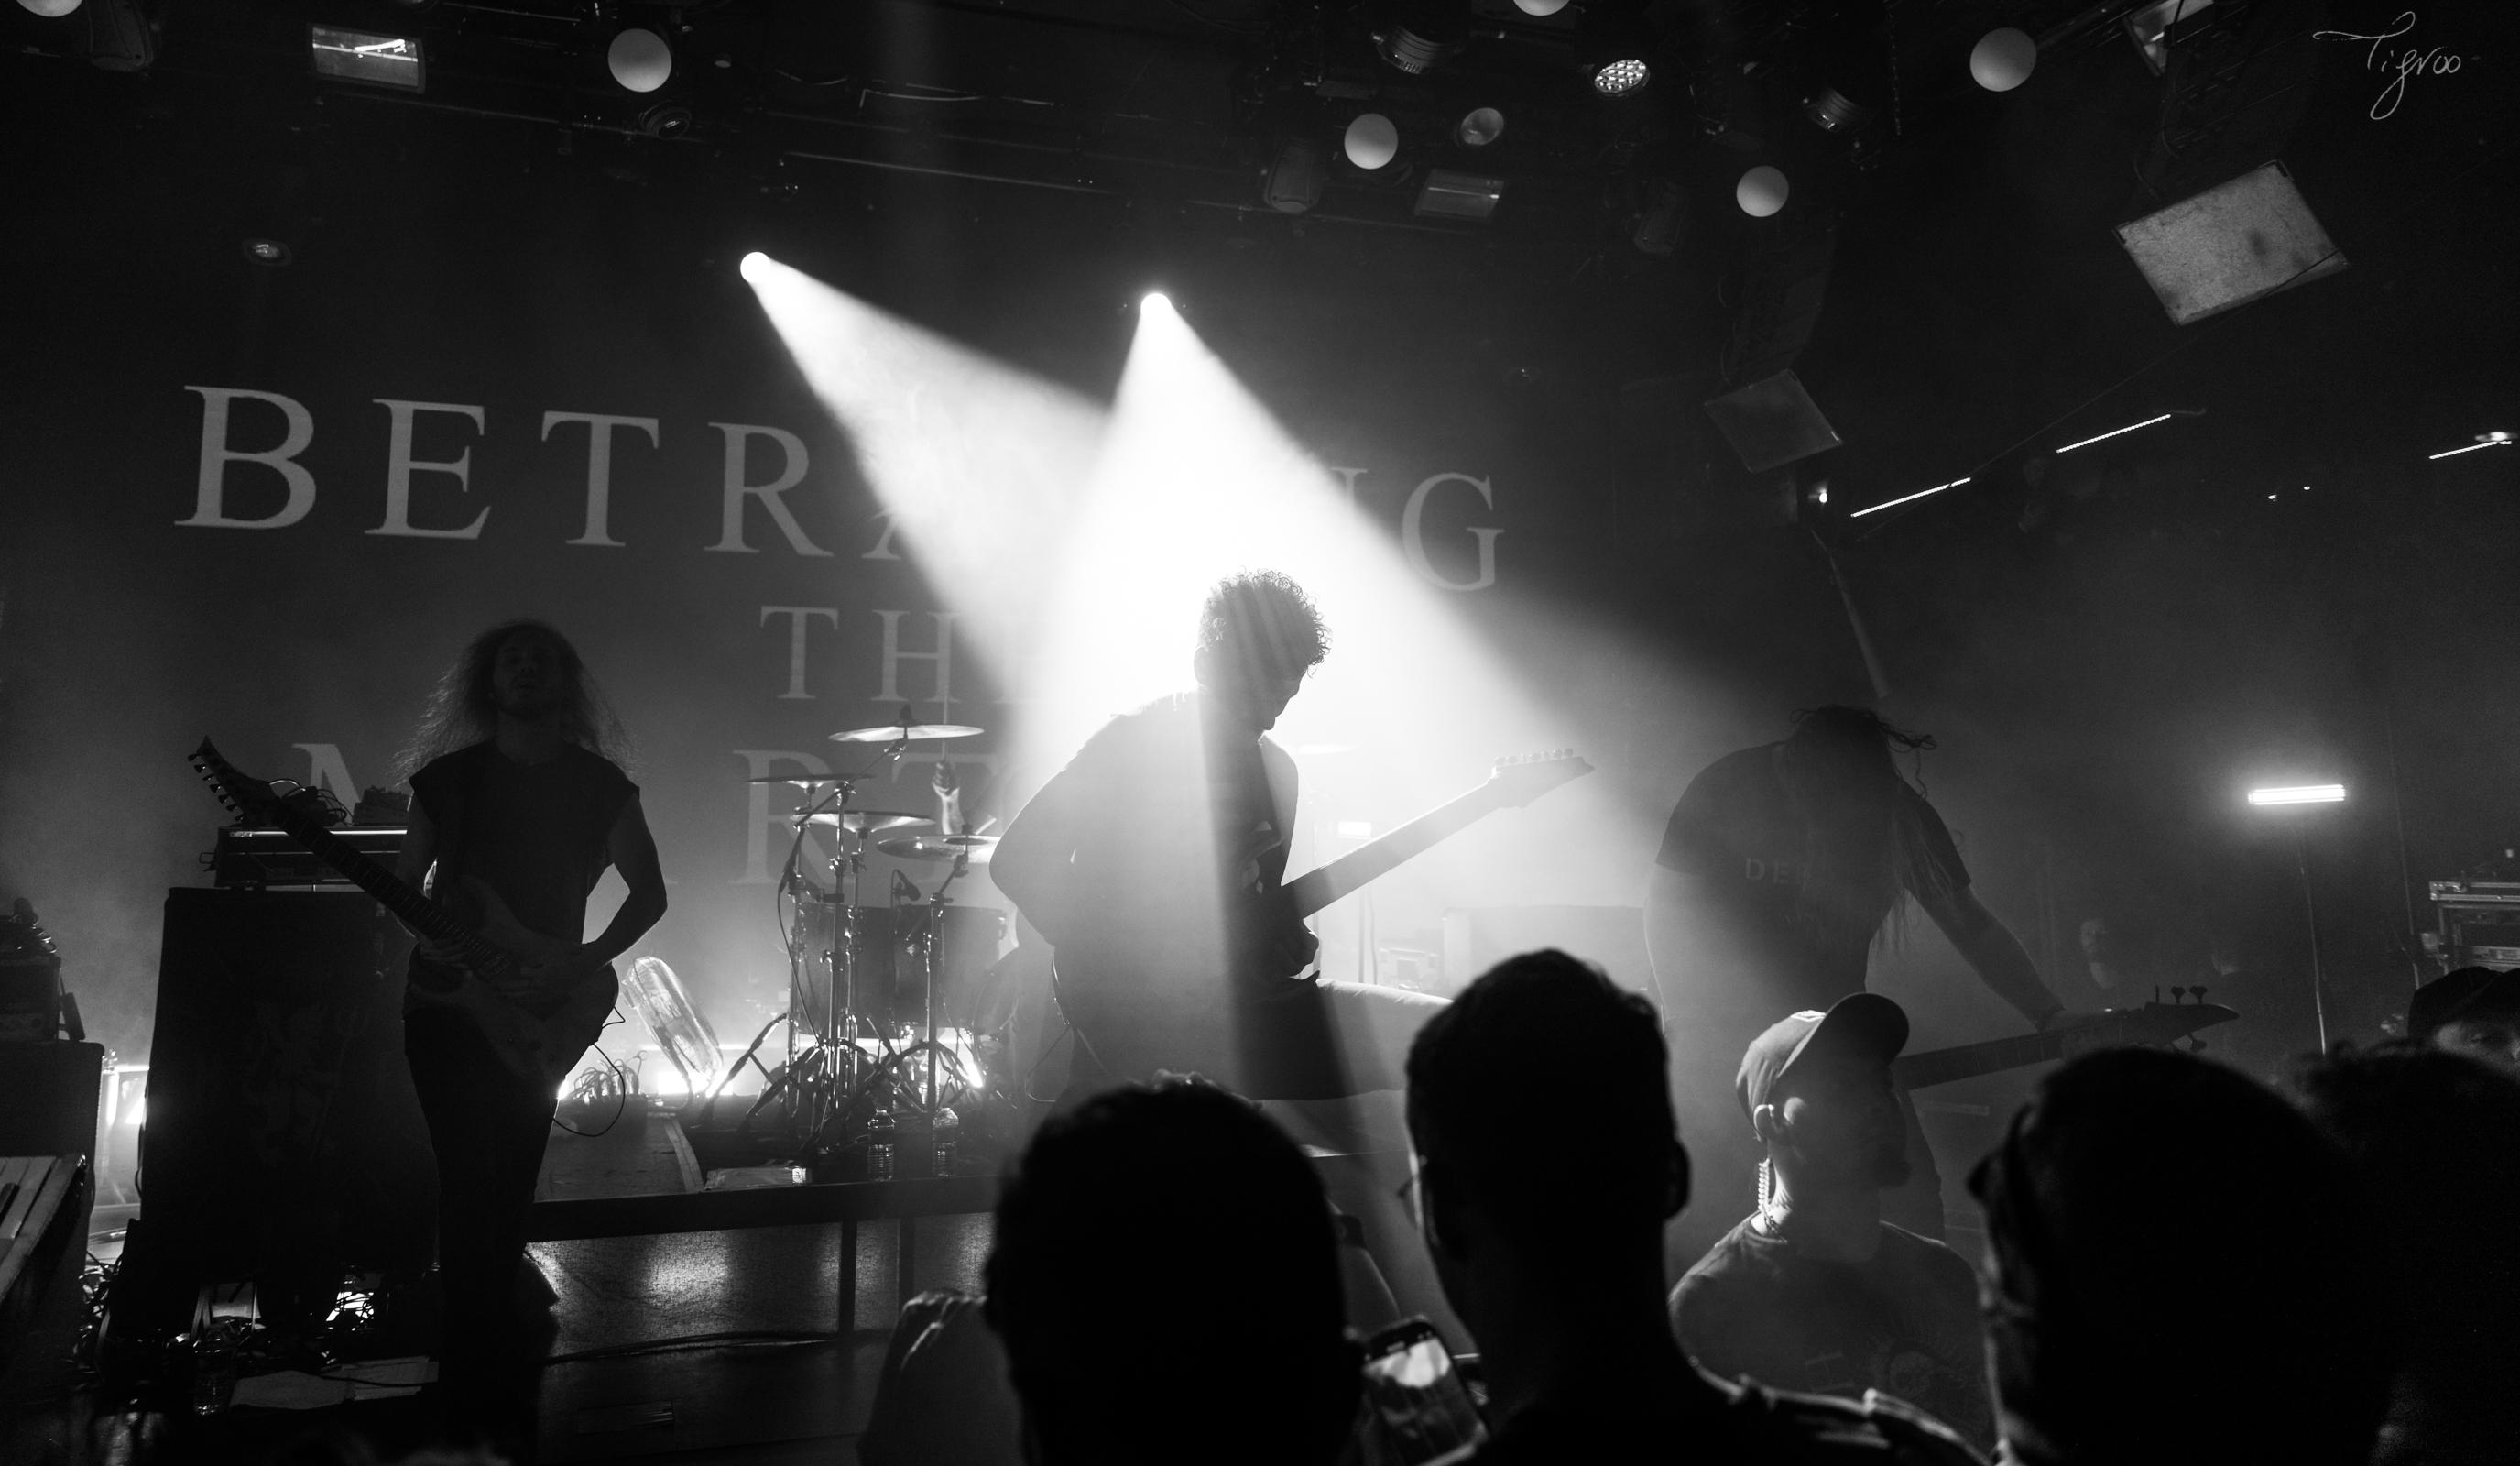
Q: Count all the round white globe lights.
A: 6